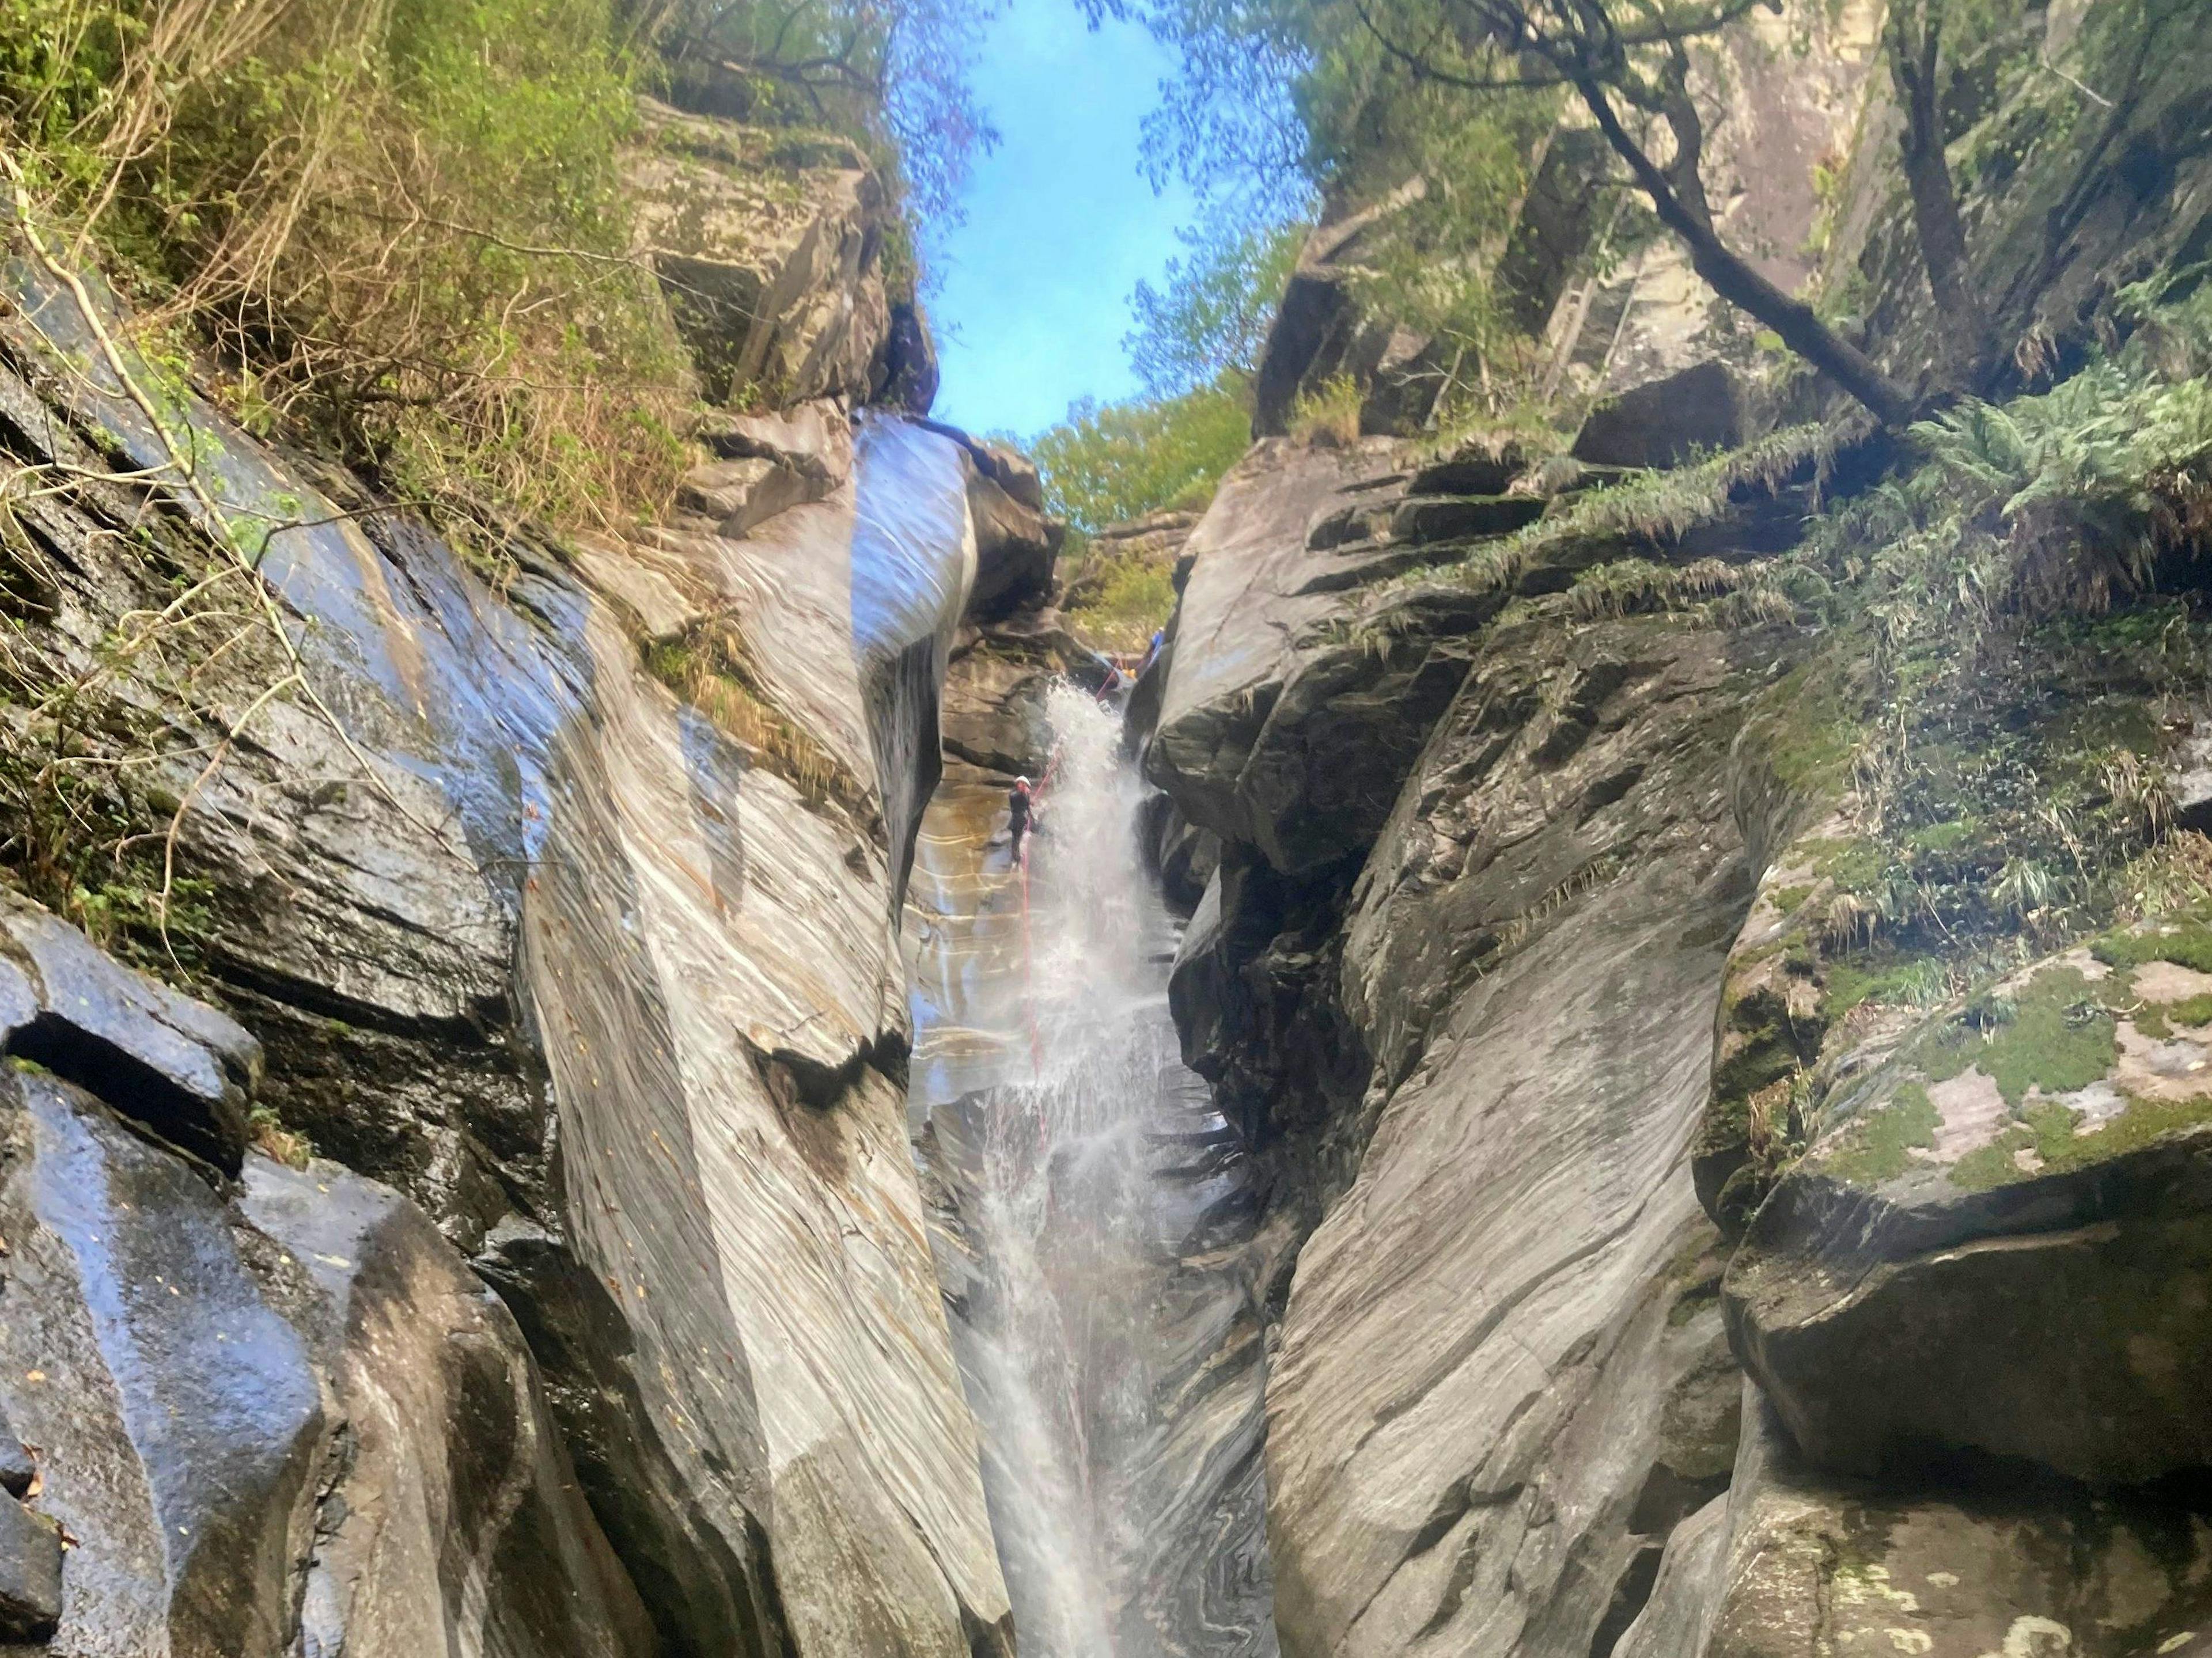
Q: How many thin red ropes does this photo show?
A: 1